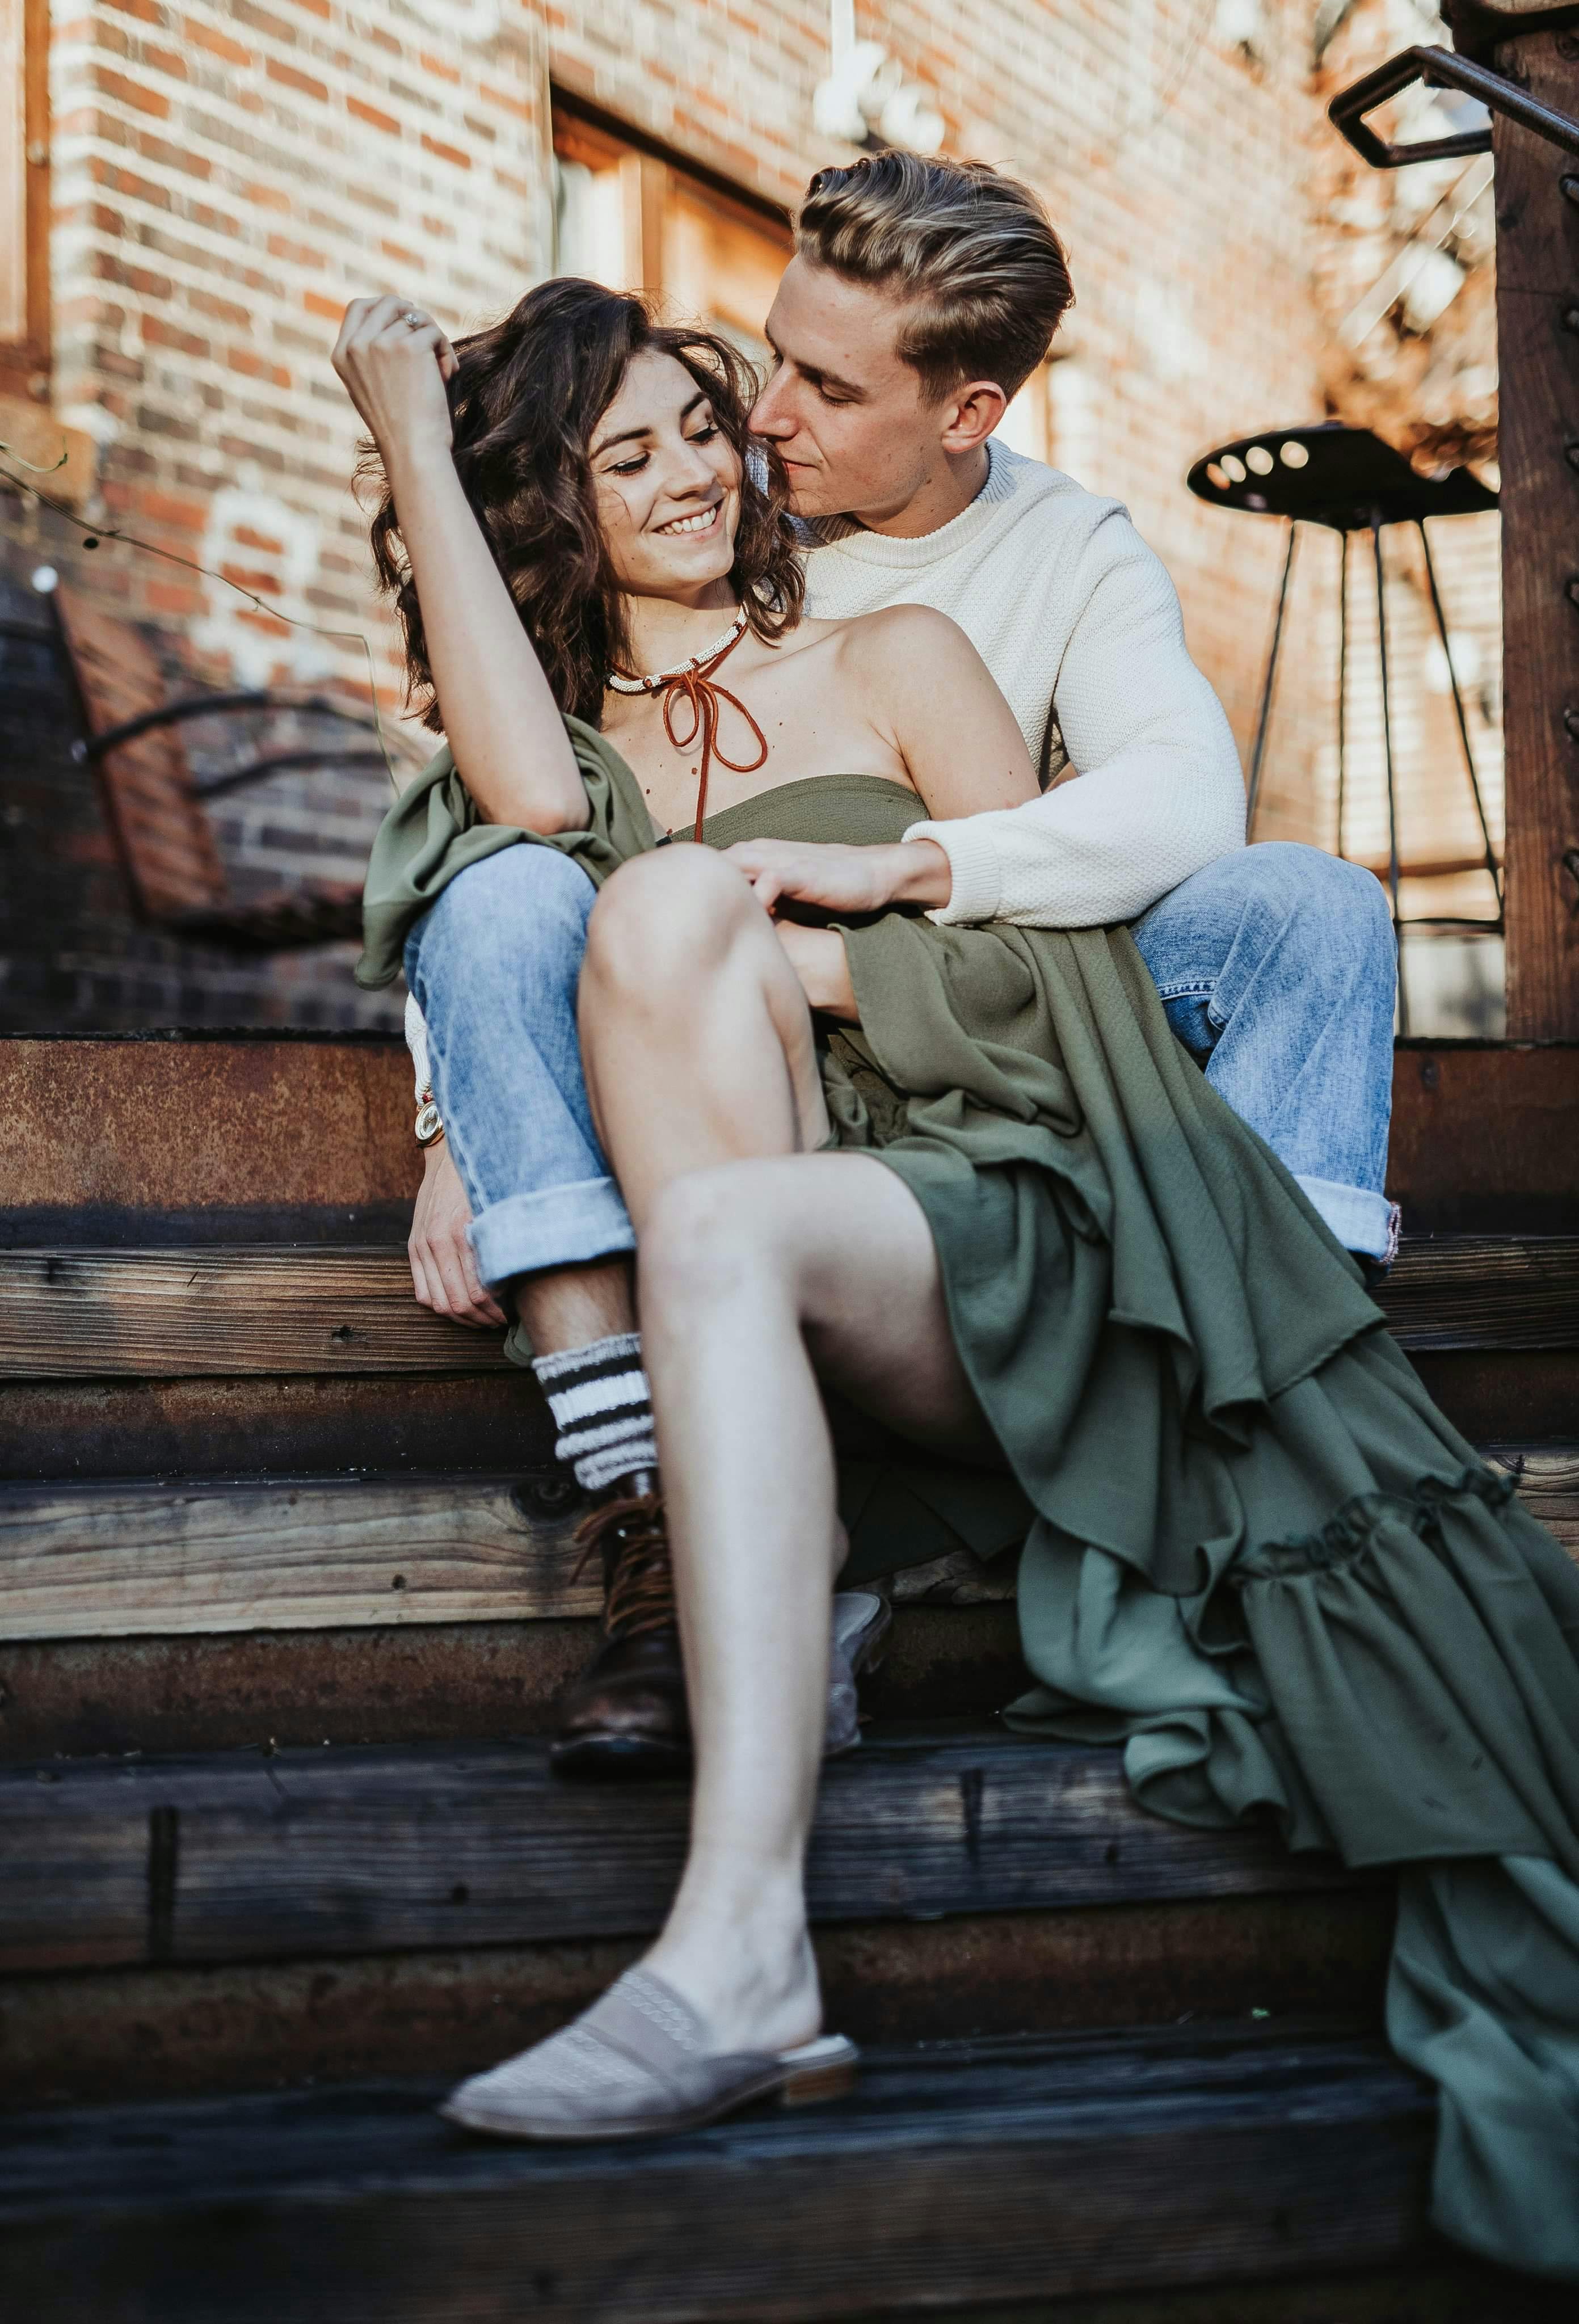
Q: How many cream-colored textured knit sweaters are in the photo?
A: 1